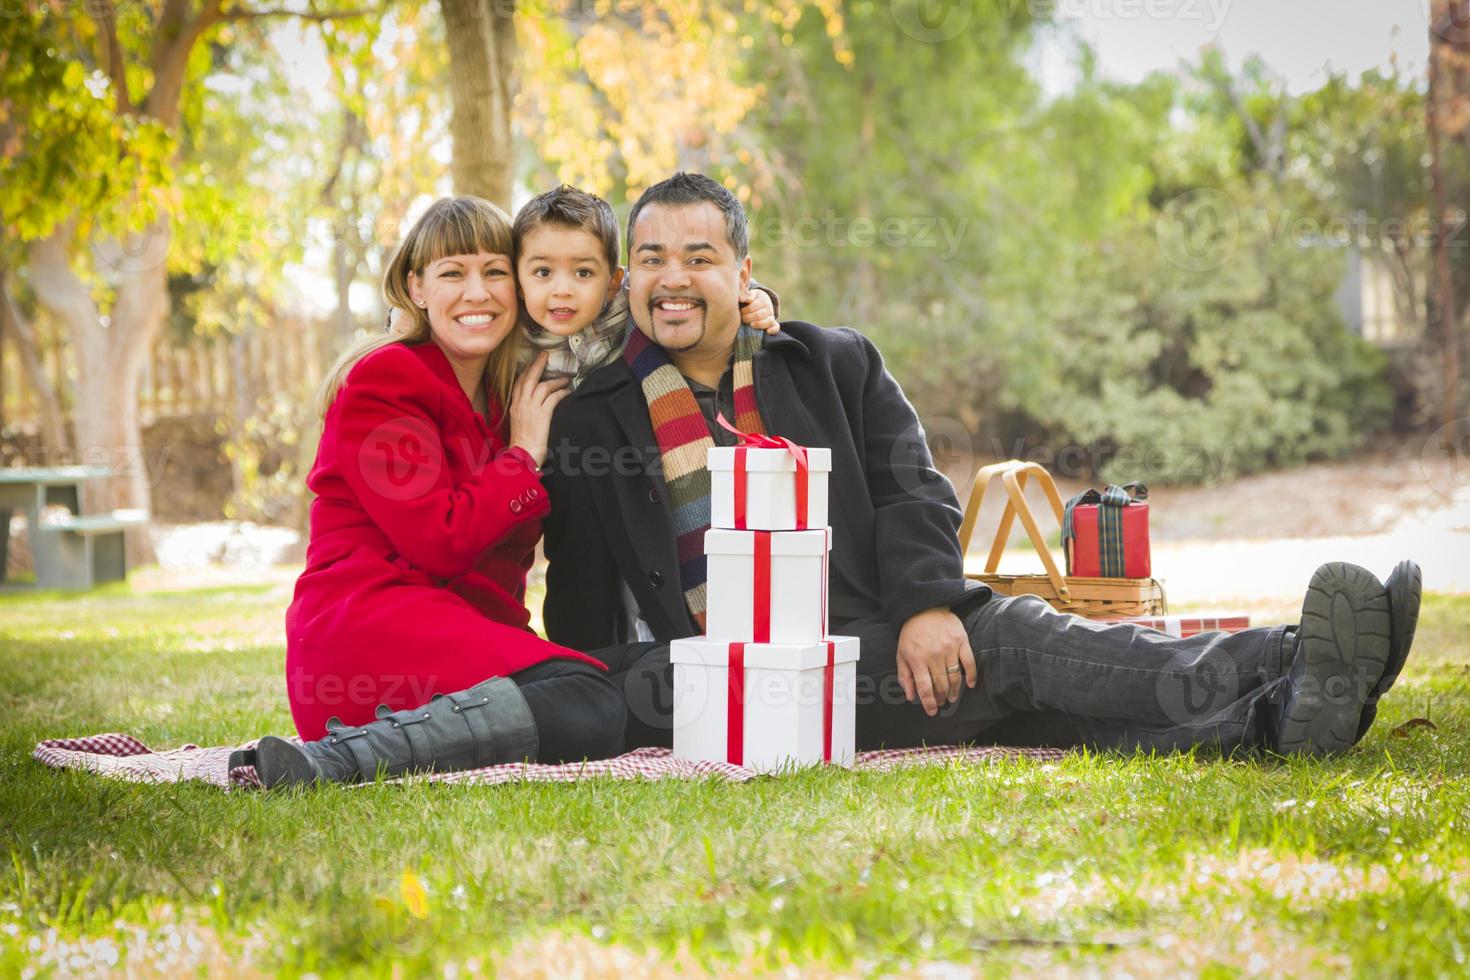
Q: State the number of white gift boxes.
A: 3